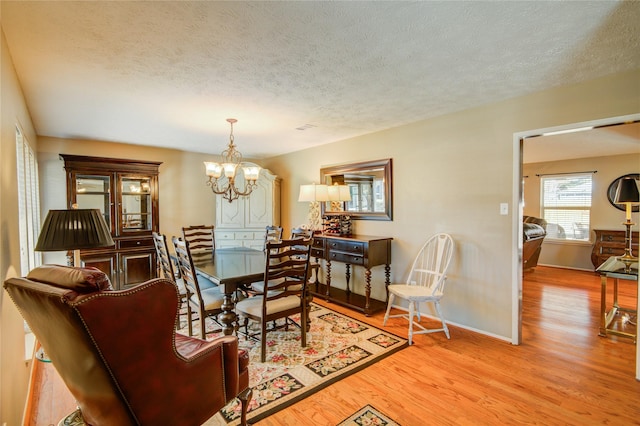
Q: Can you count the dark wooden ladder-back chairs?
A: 6